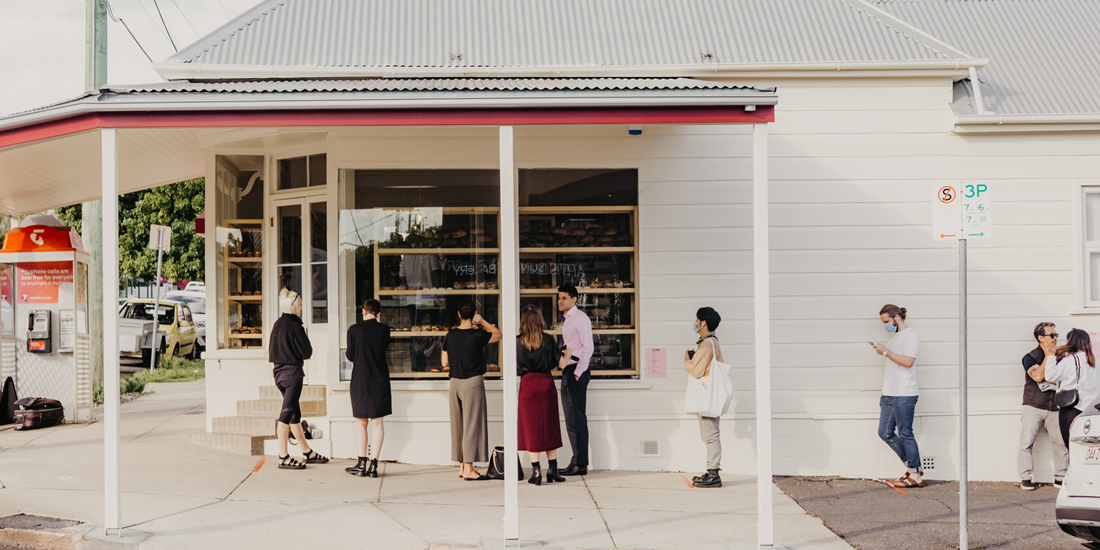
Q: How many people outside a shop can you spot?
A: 9